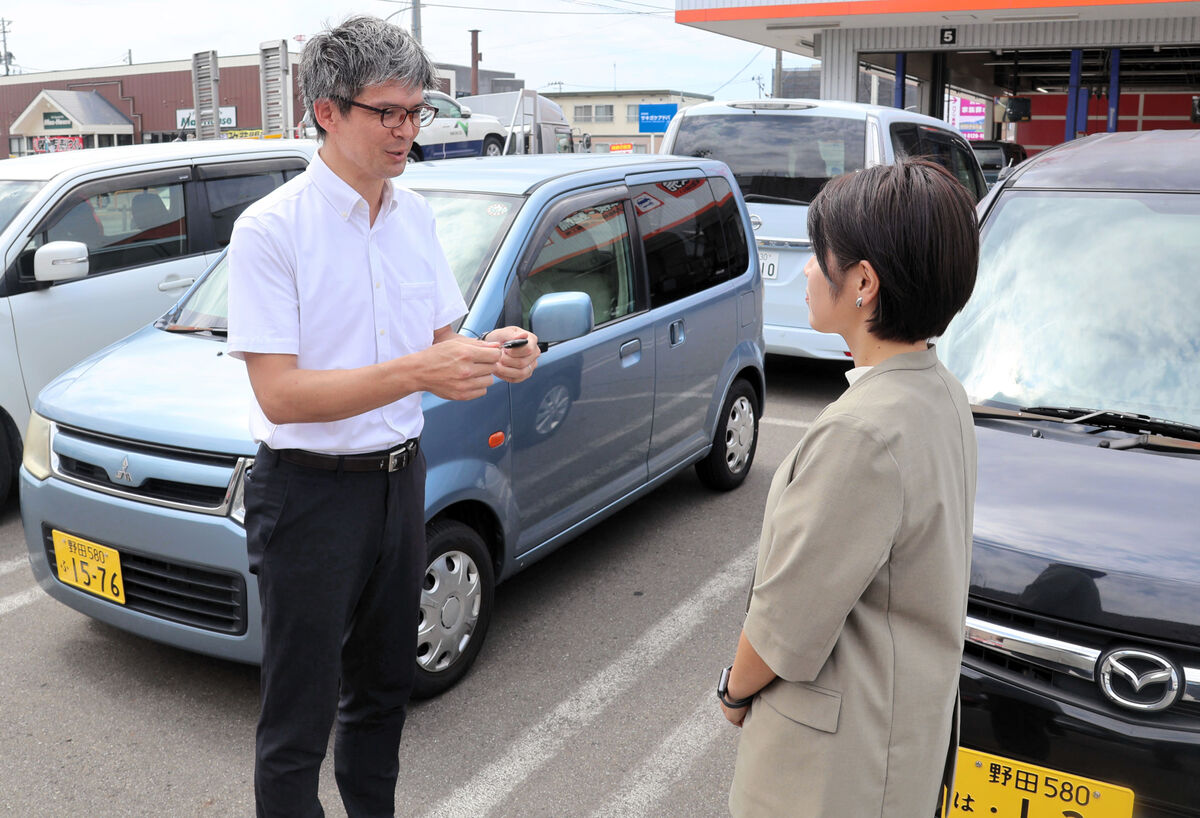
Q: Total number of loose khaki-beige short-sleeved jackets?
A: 1